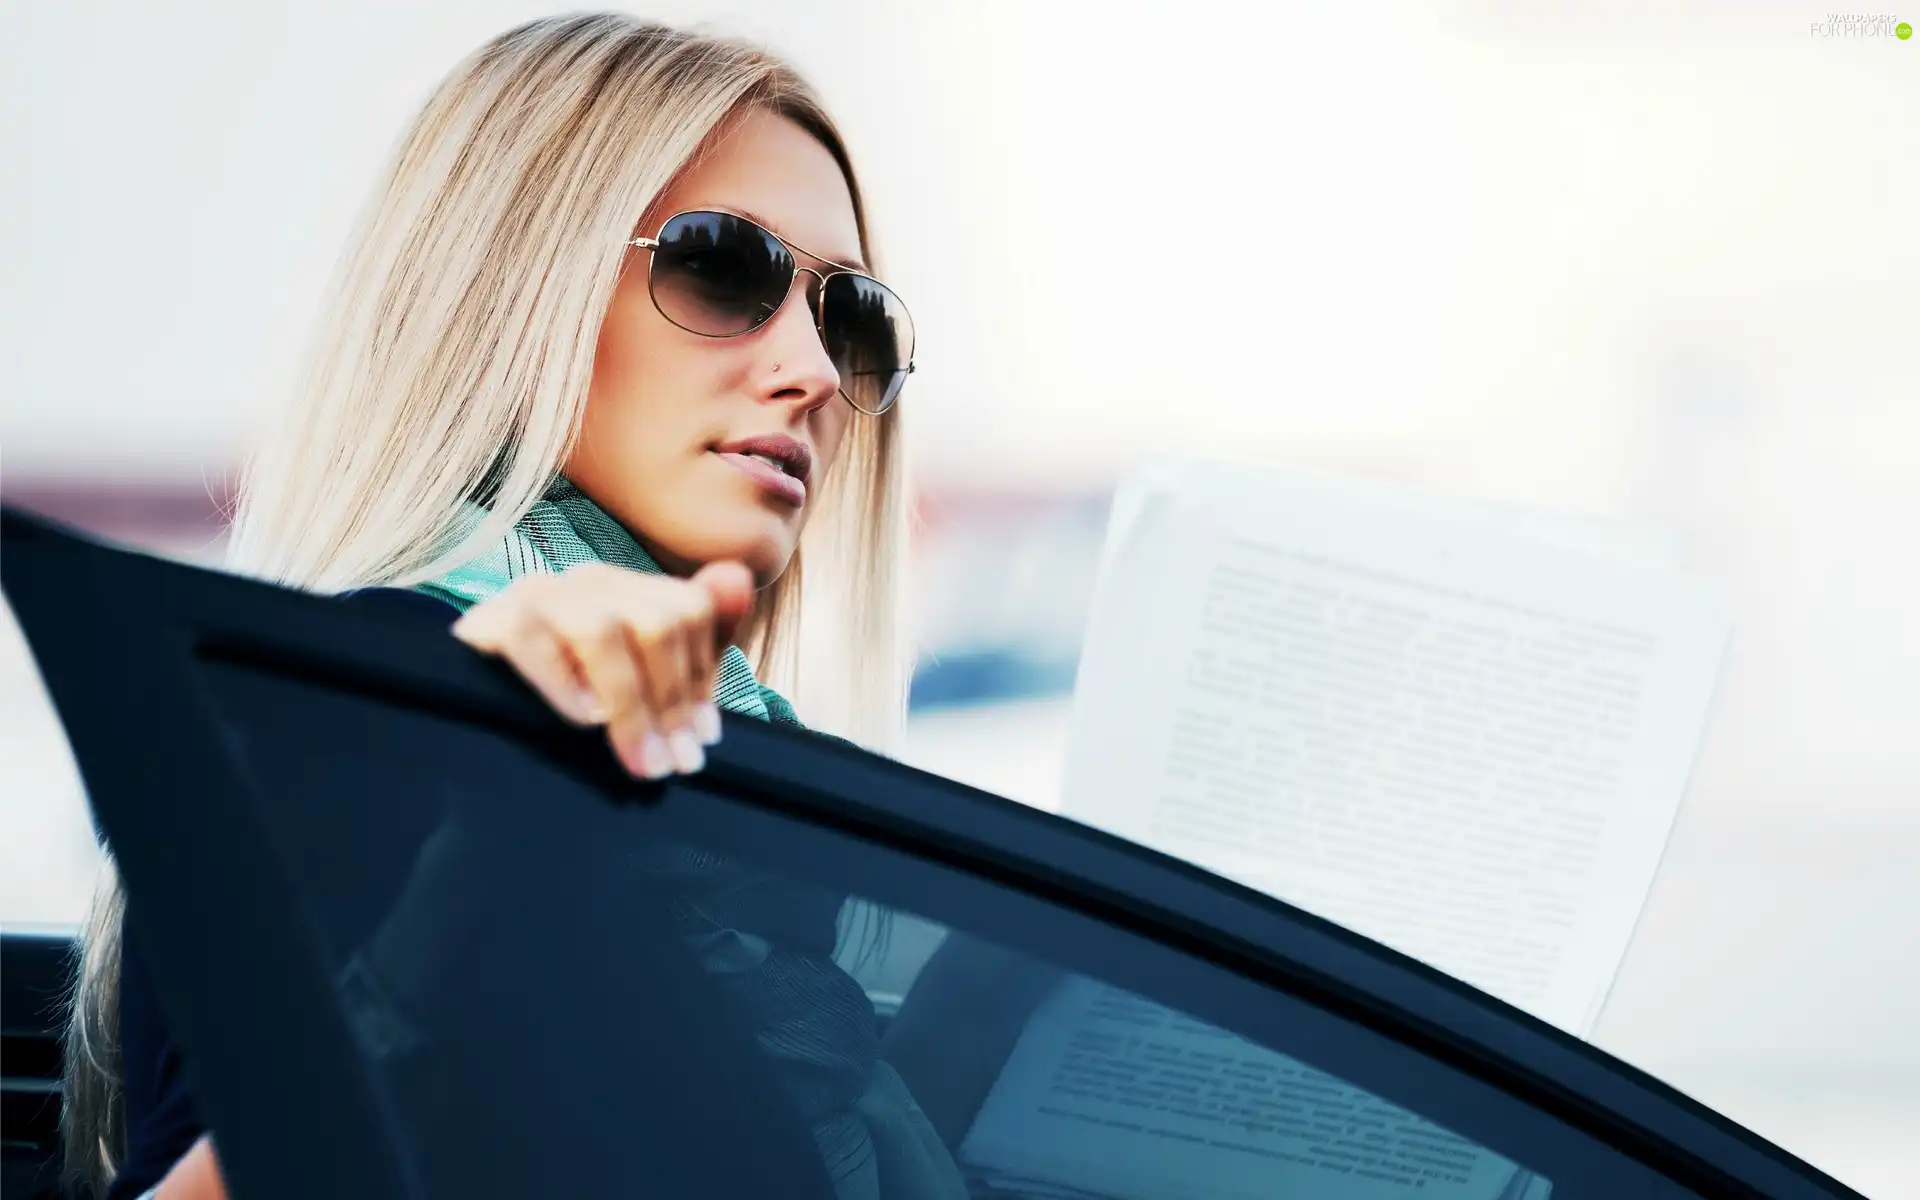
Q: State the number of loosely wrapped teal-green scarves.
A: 1